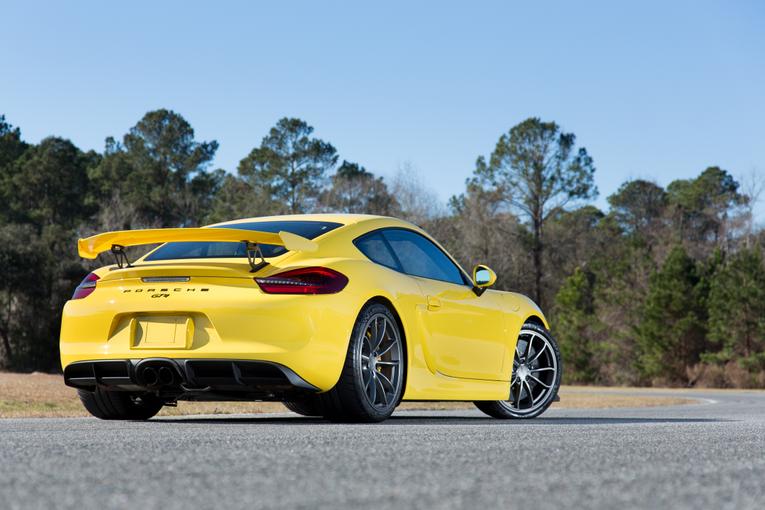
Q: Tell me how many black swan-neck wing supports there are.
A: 2